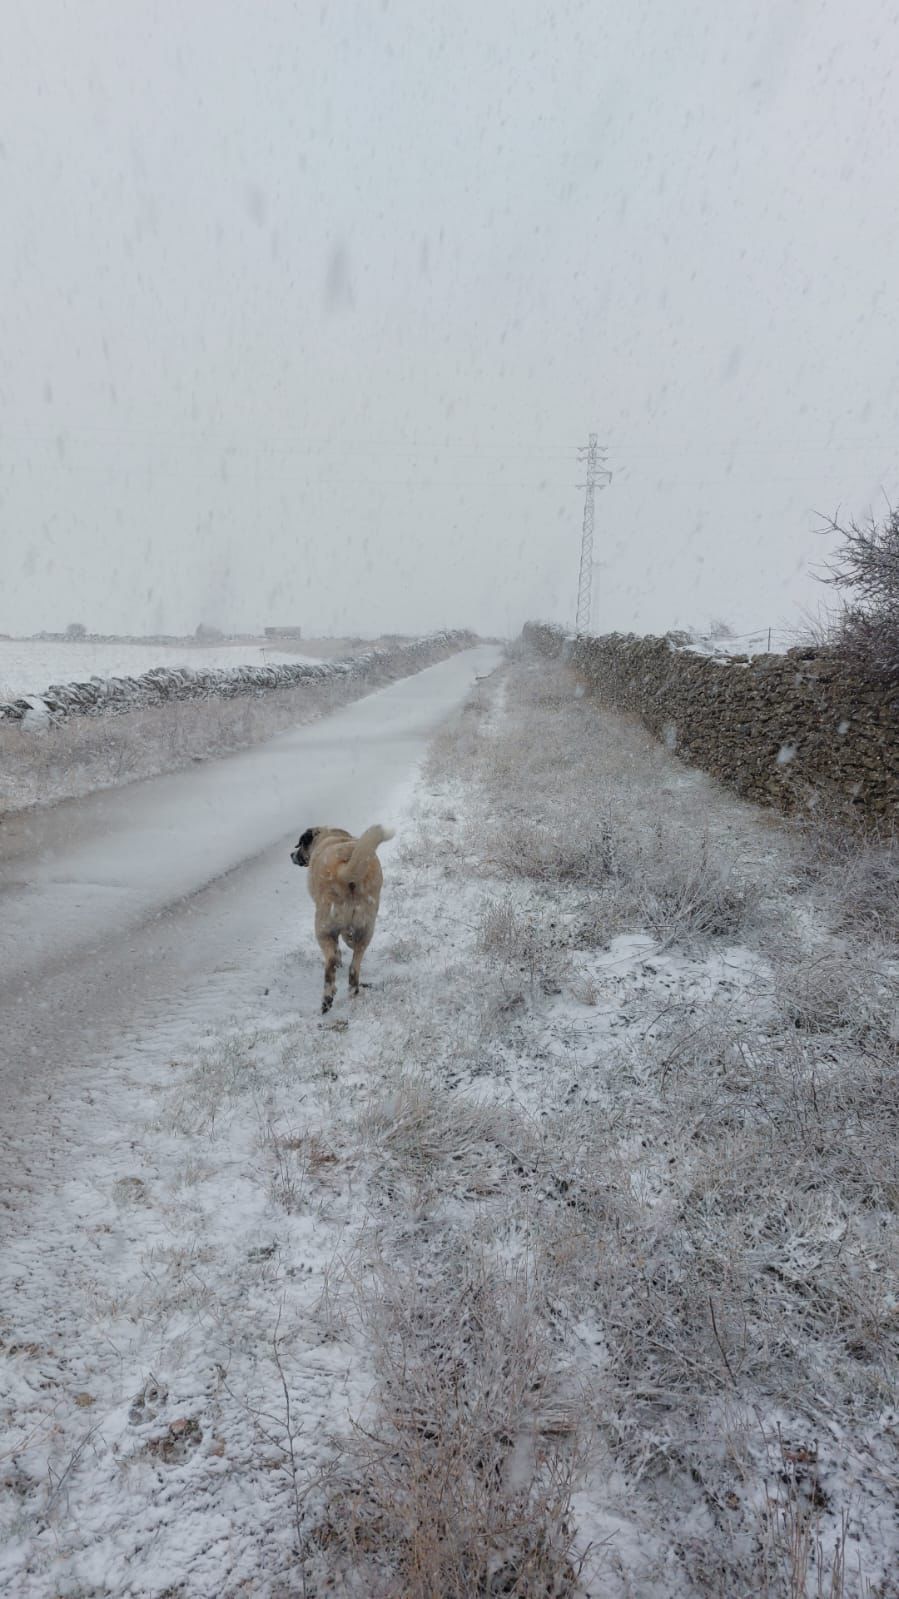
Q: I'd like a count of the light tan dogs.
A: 1